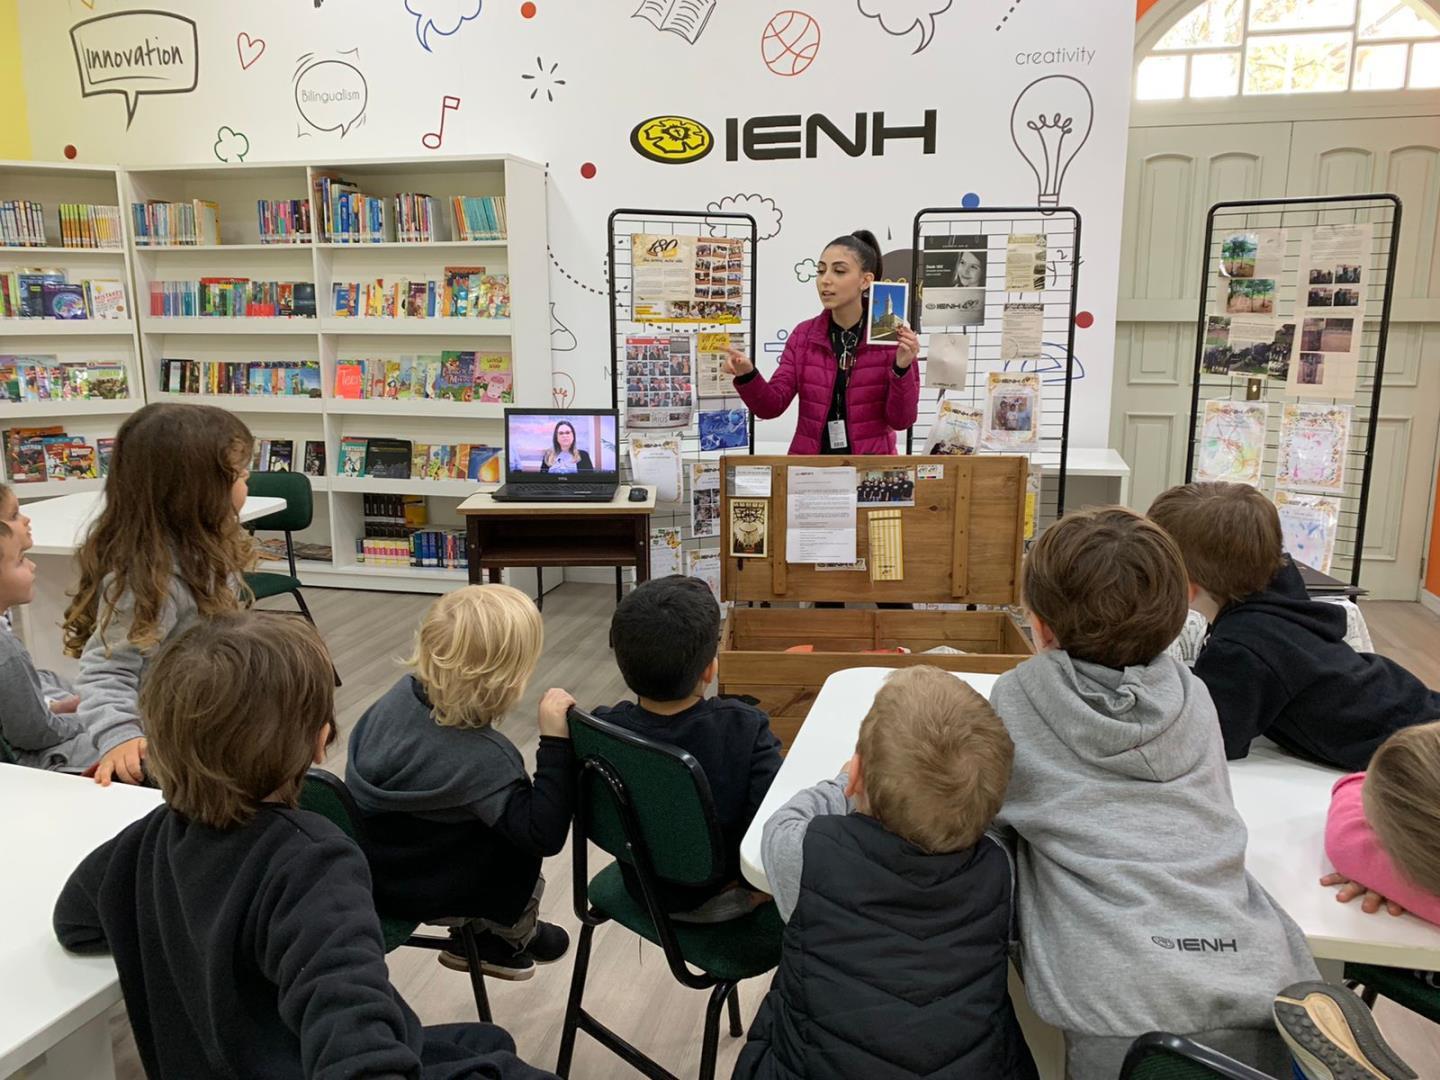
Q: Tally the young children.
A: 10